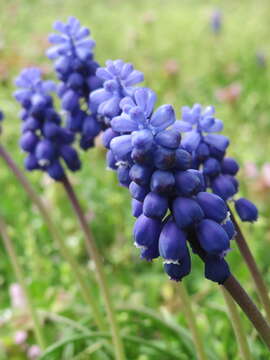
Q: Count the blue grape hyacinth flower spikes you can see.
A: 5